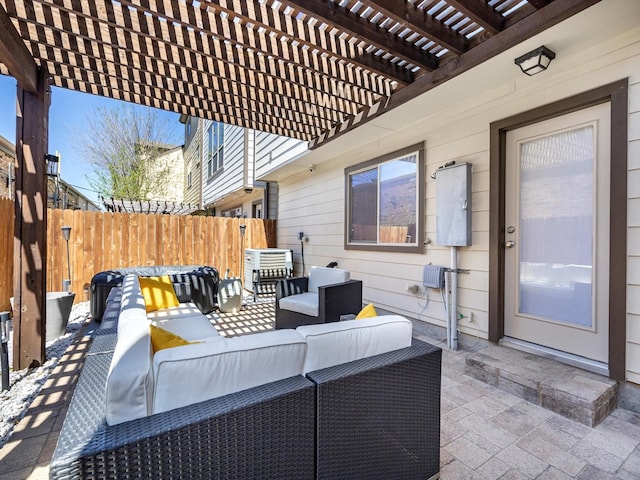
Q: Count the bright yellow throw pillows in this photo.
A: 3